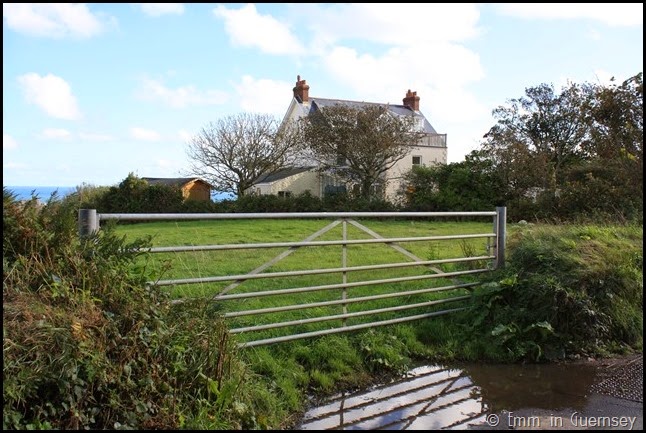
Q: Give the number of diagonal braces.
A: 2